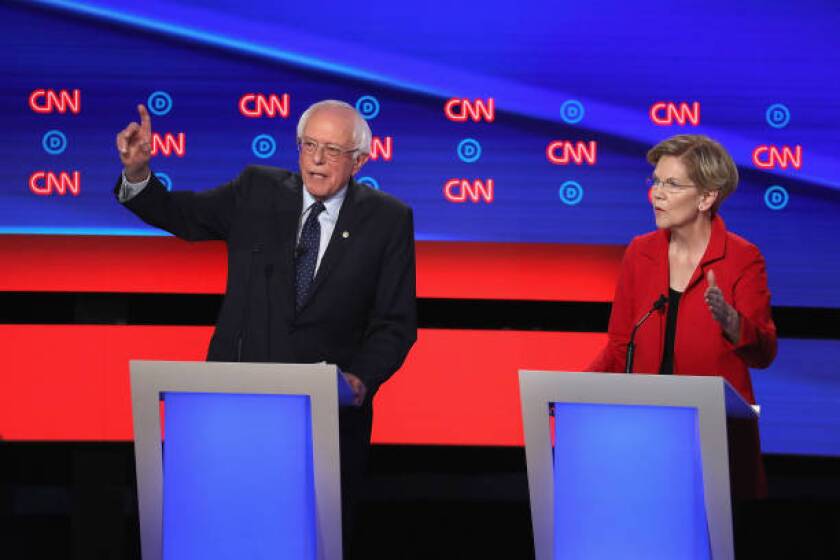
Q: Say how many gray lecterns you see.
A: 2